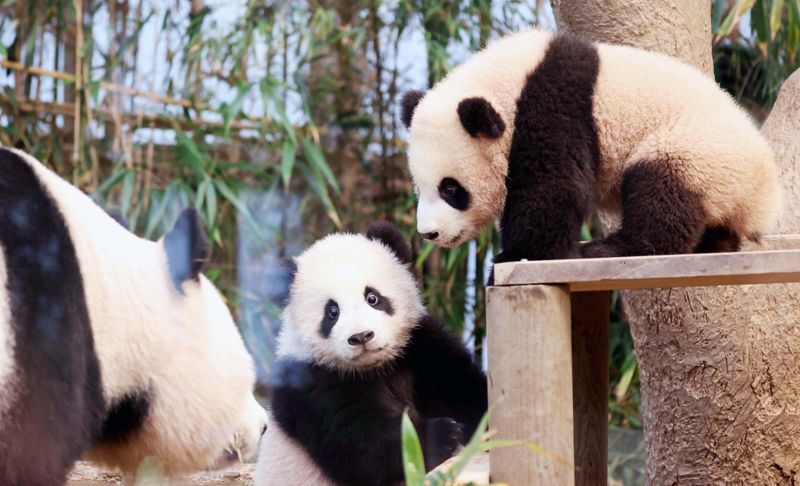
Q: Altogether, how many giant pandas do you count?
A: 3